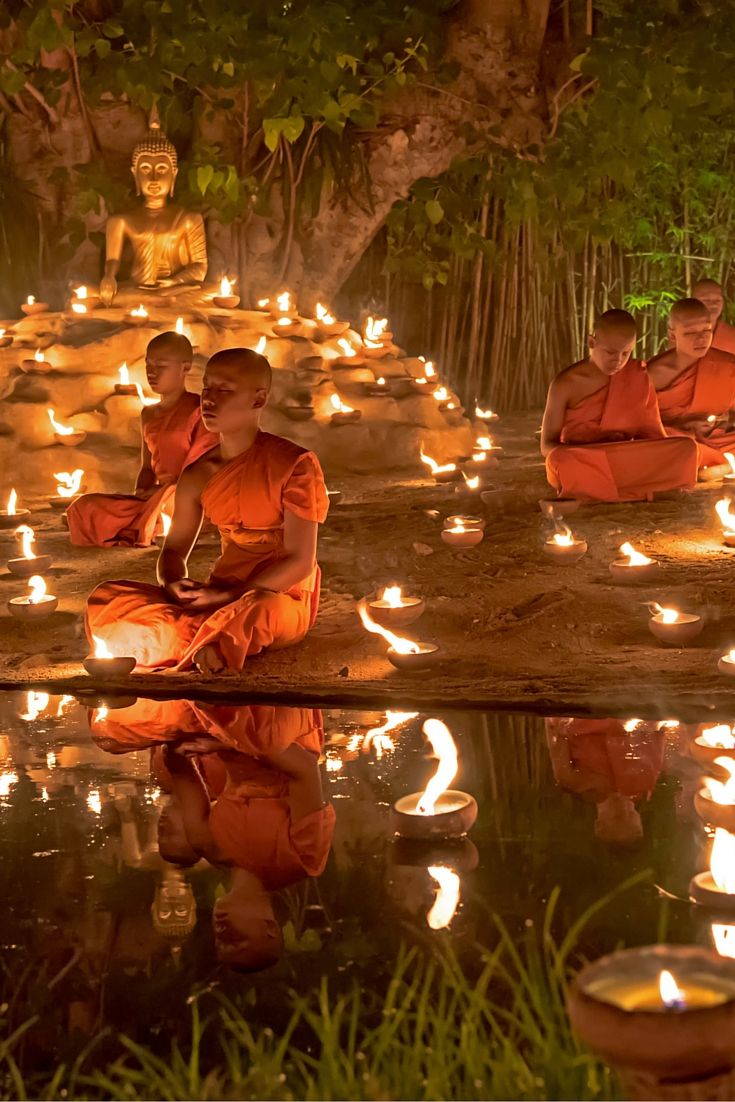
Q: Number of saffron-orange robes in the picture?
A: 5